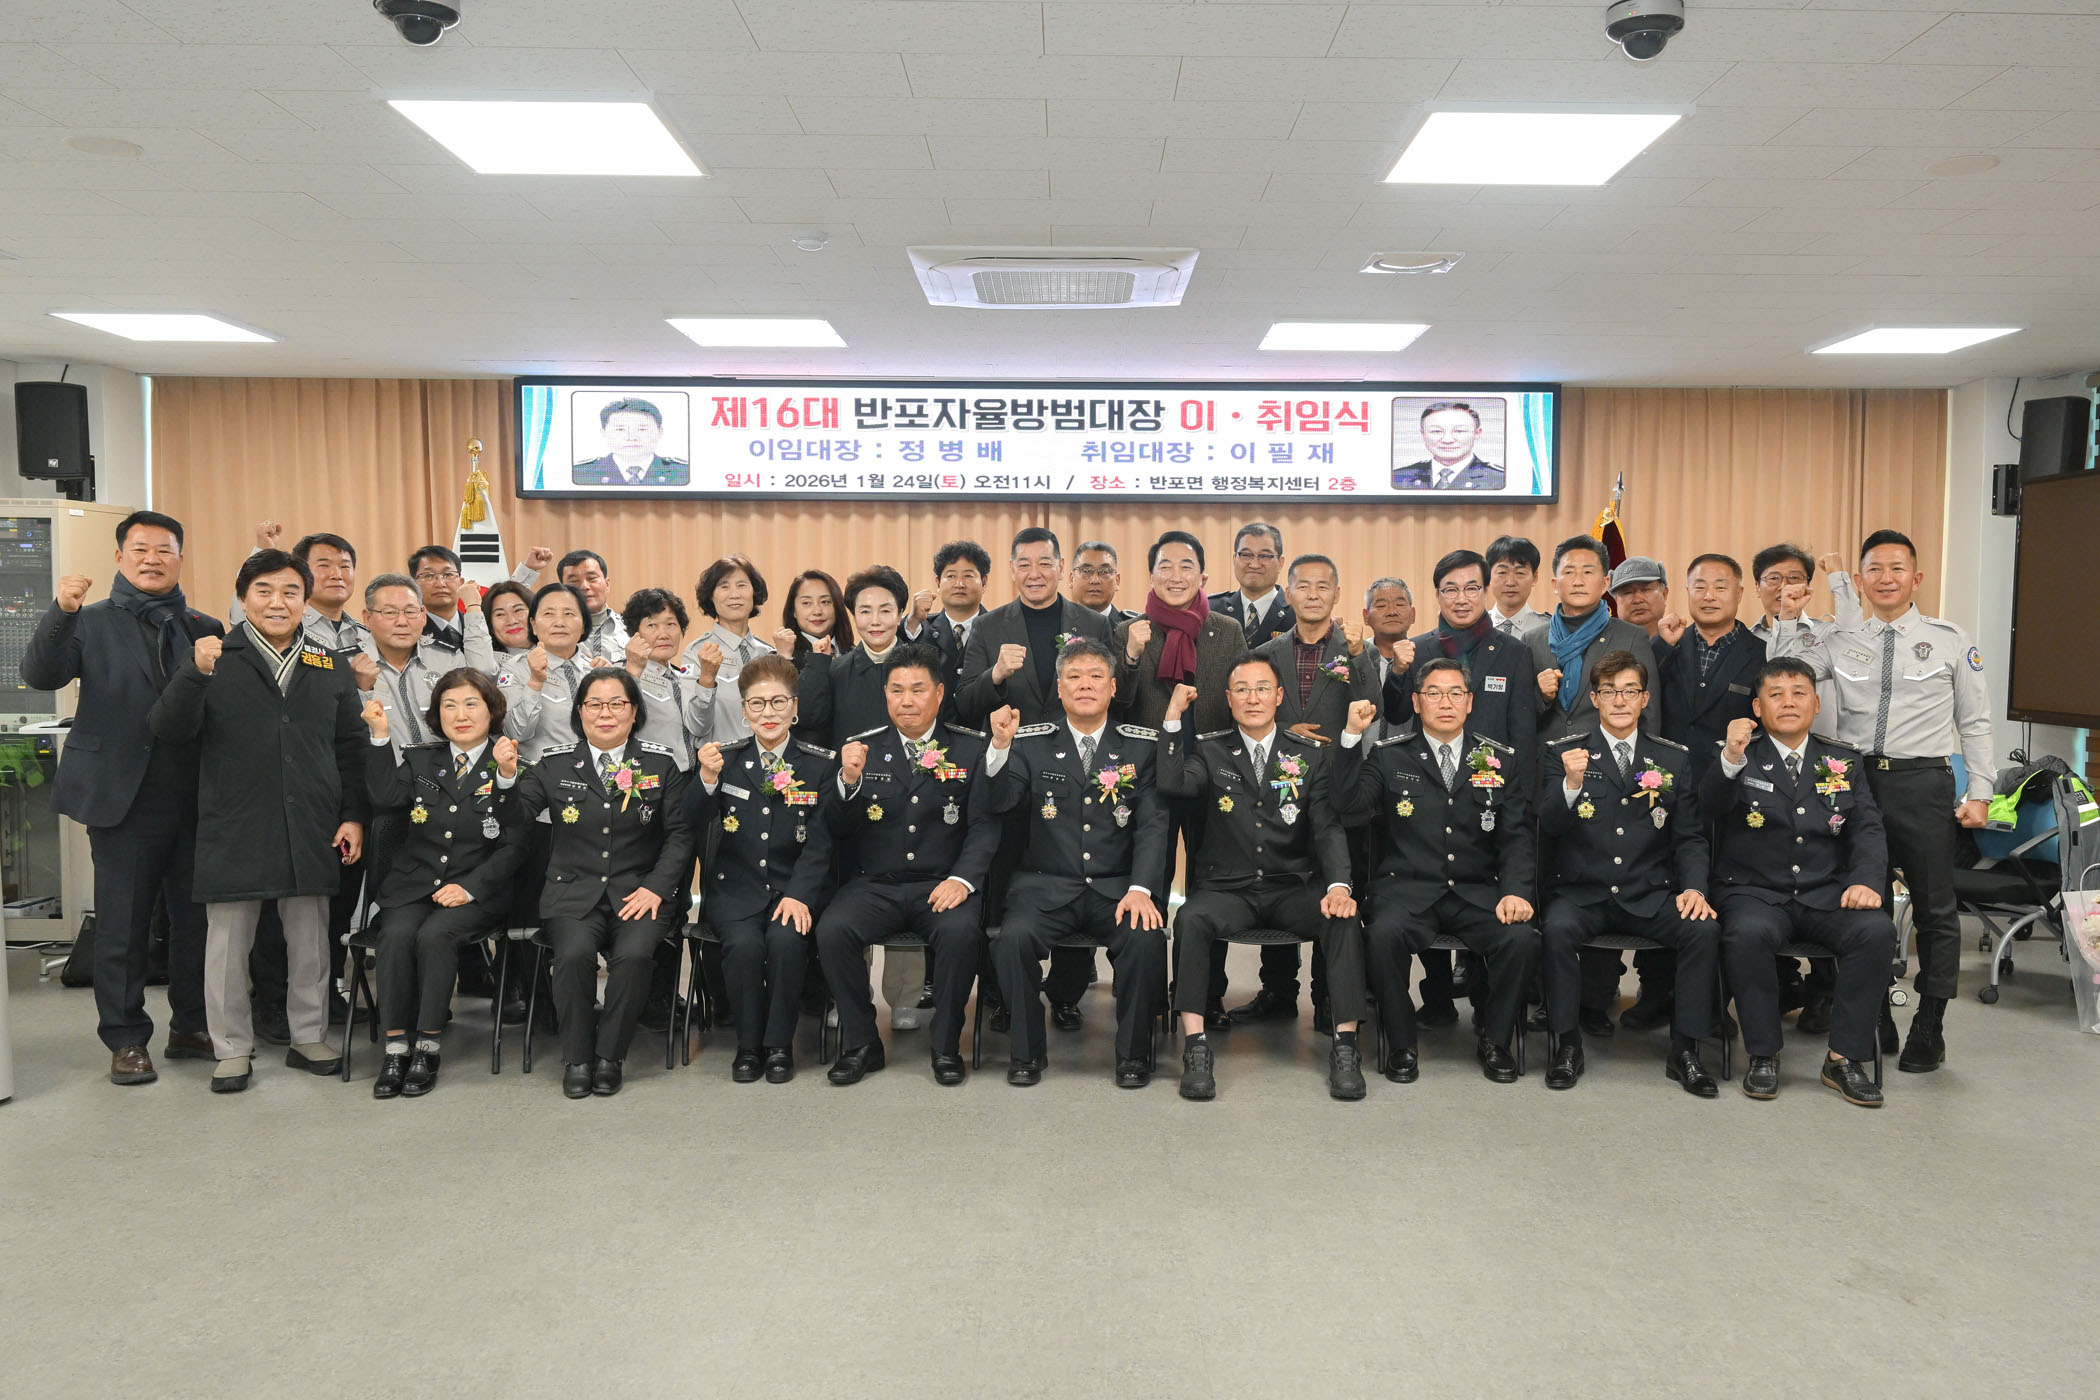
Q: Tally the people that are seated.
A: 9